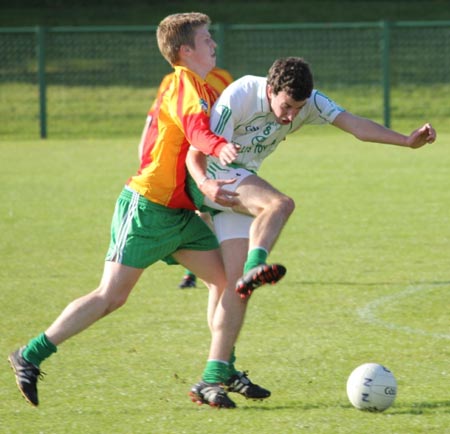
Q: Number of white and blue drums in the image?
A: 0